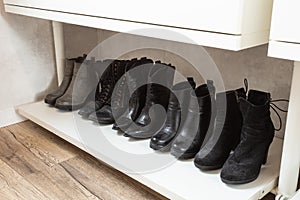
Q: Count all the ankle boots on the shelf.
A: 10